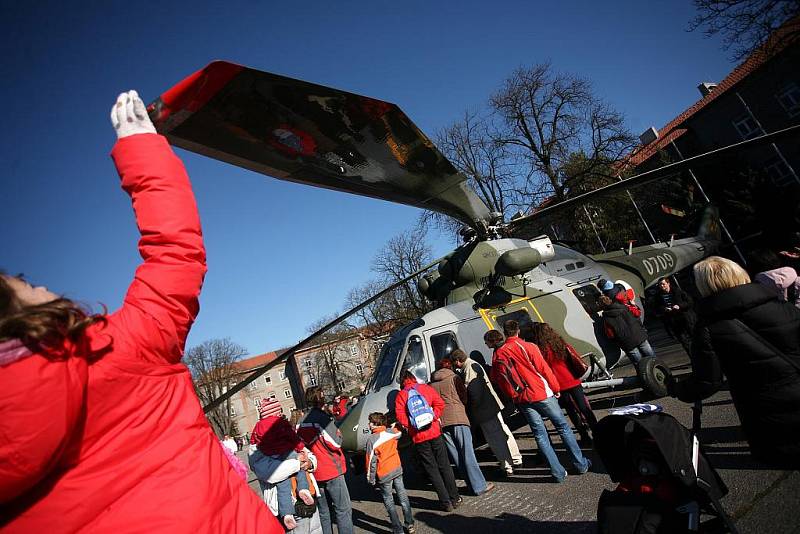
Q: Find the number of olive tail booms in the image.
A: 1